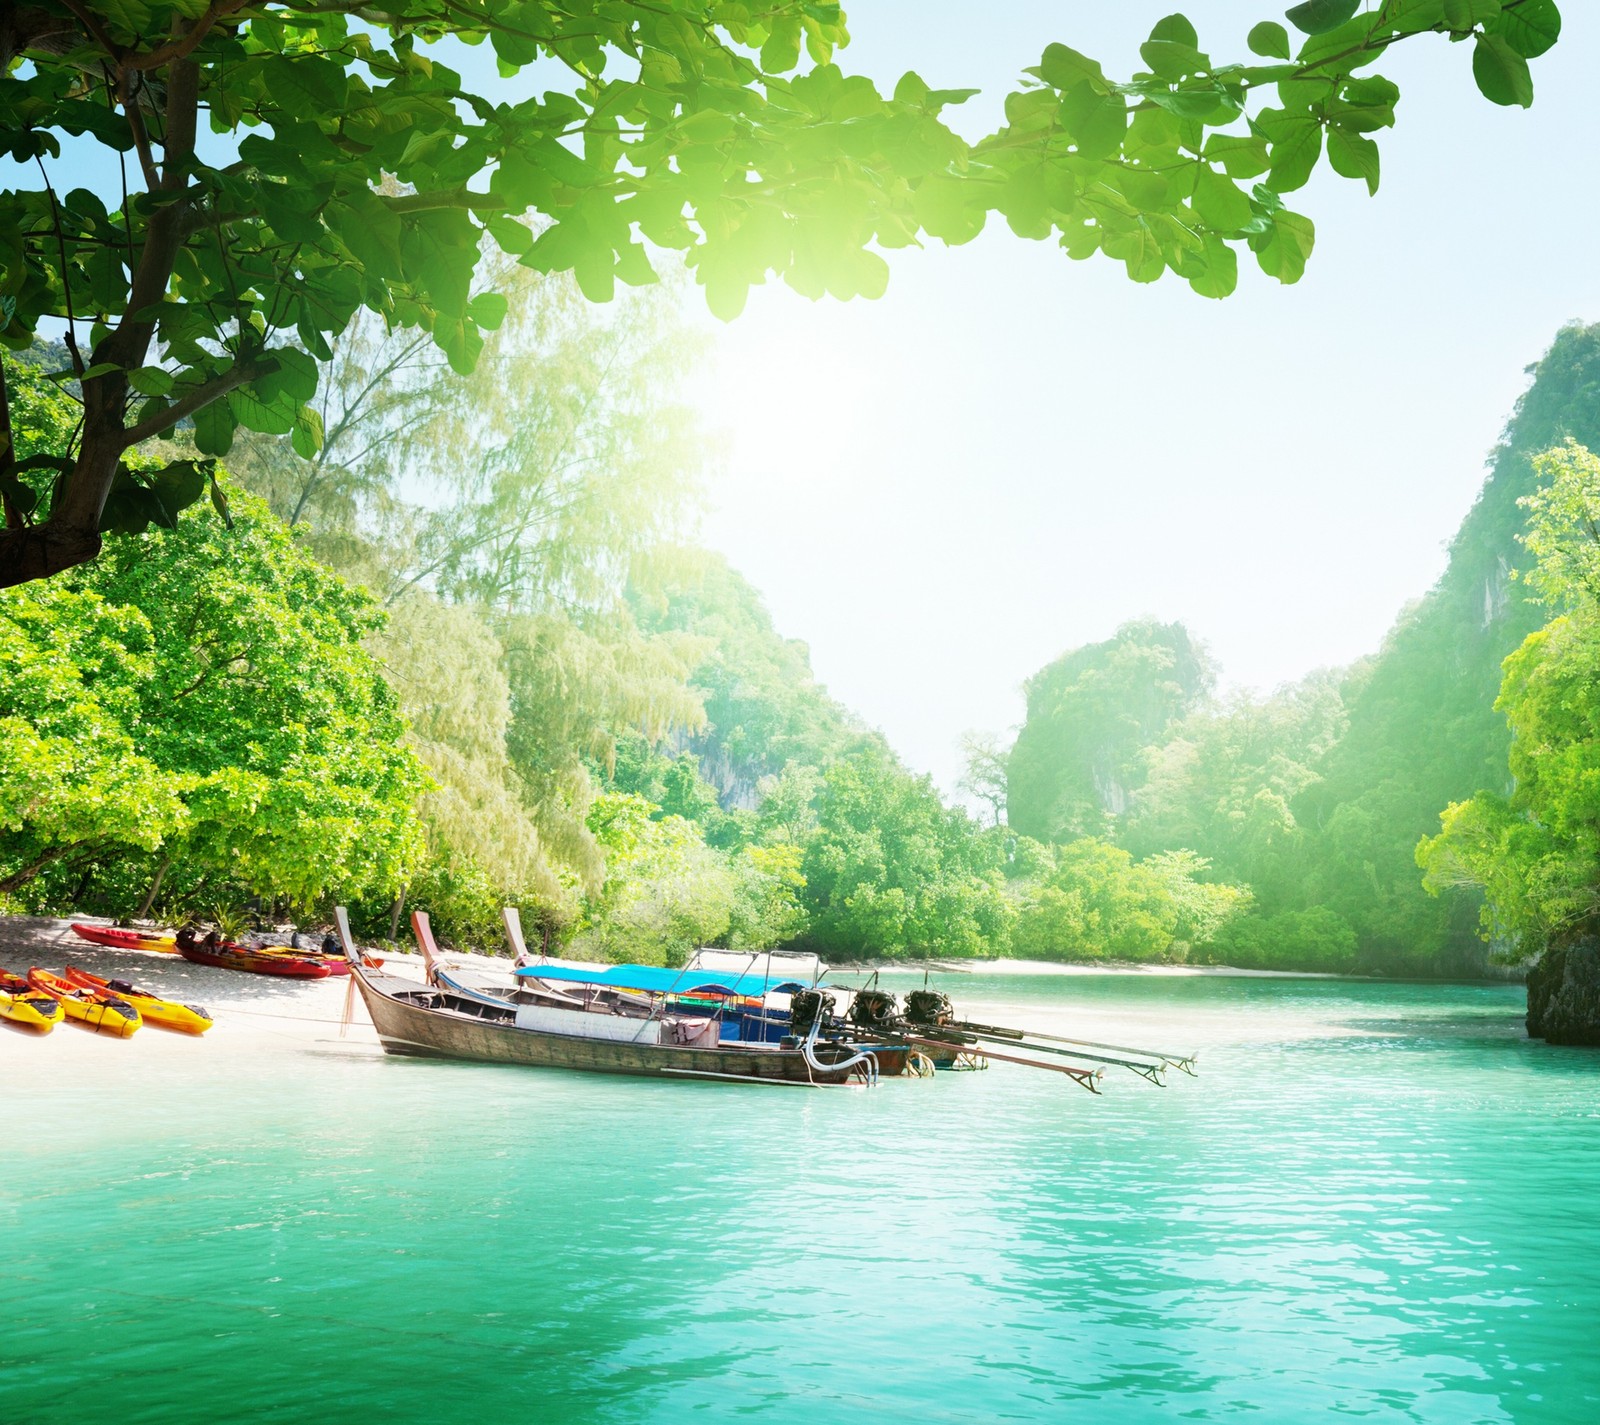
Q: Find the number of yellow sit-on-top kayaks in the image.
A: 3